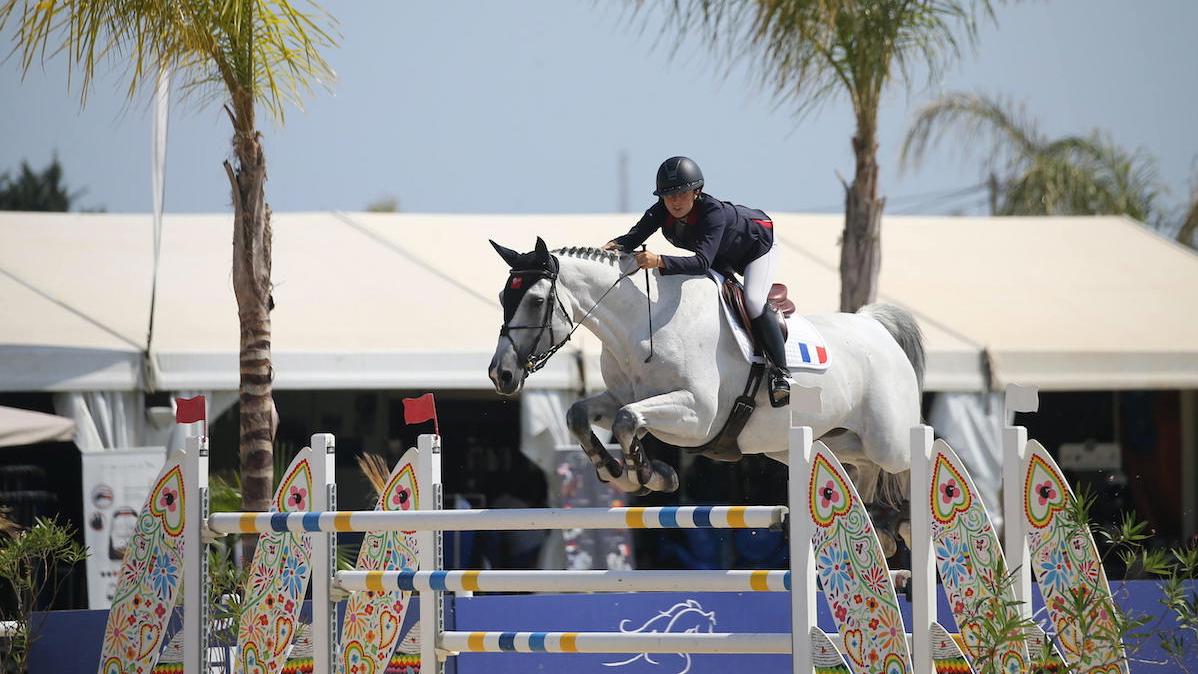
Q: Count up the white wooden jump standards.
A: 6